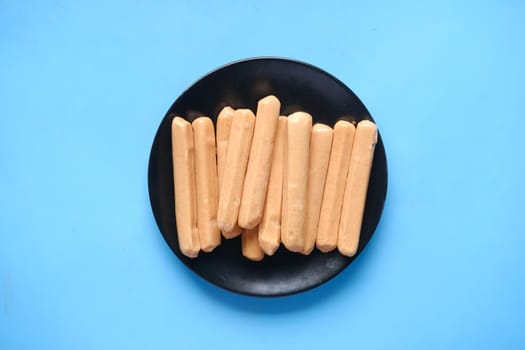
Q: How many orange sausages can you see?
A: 11